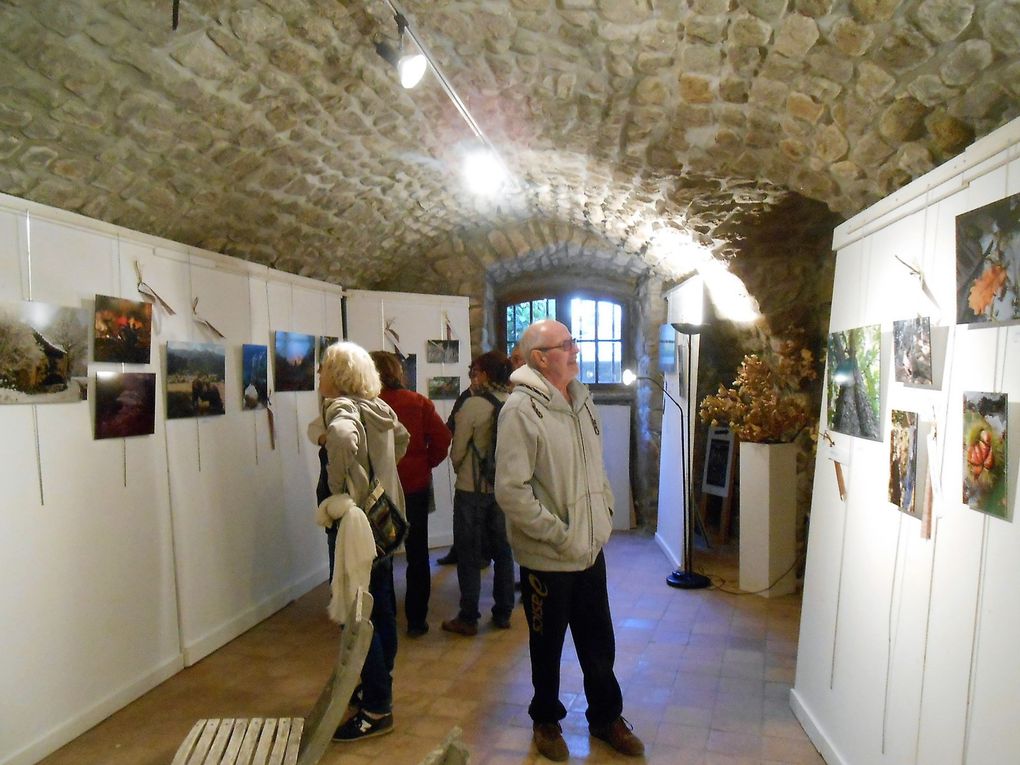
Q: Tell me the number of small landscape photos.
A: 2